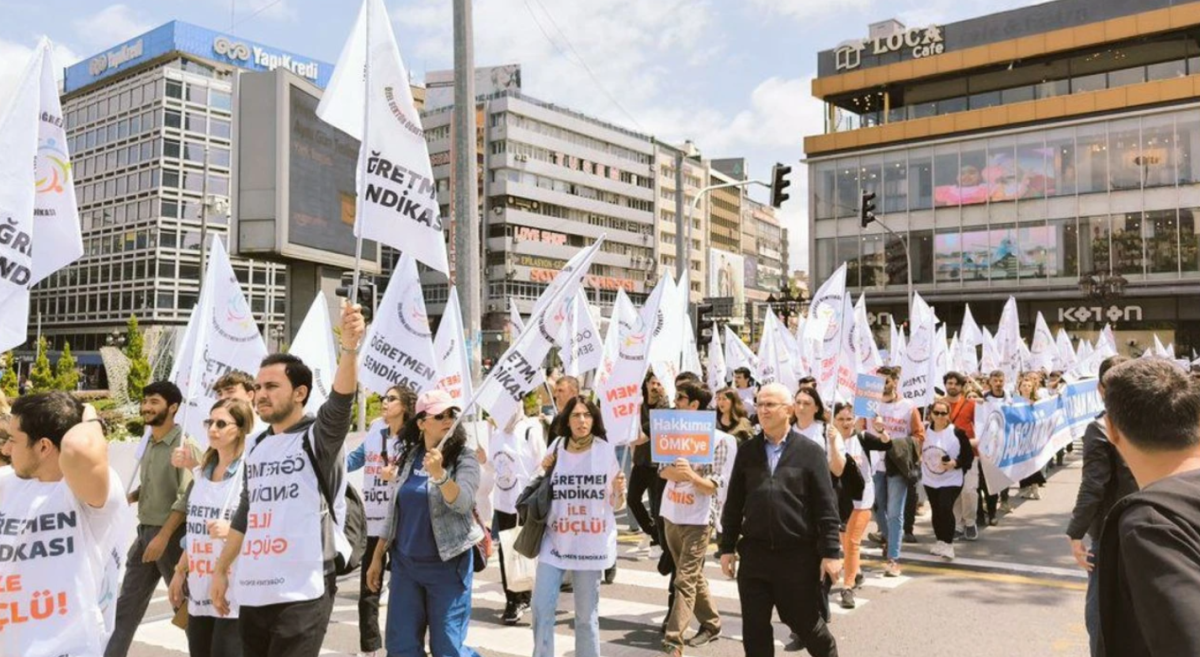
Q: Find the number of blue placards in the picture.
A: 2